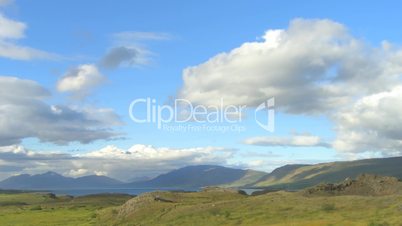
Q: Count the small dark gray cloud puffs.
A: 1